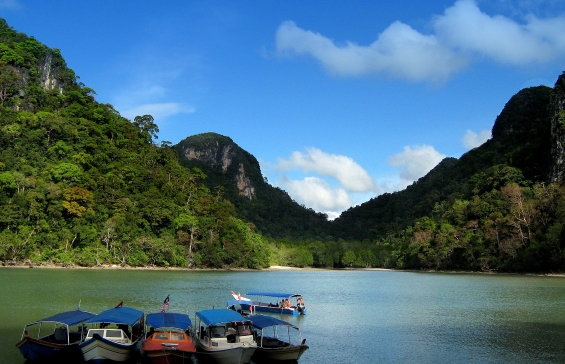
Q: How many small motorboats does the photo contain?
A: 6